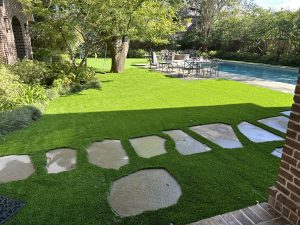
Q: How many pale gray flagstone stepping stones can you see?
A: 11